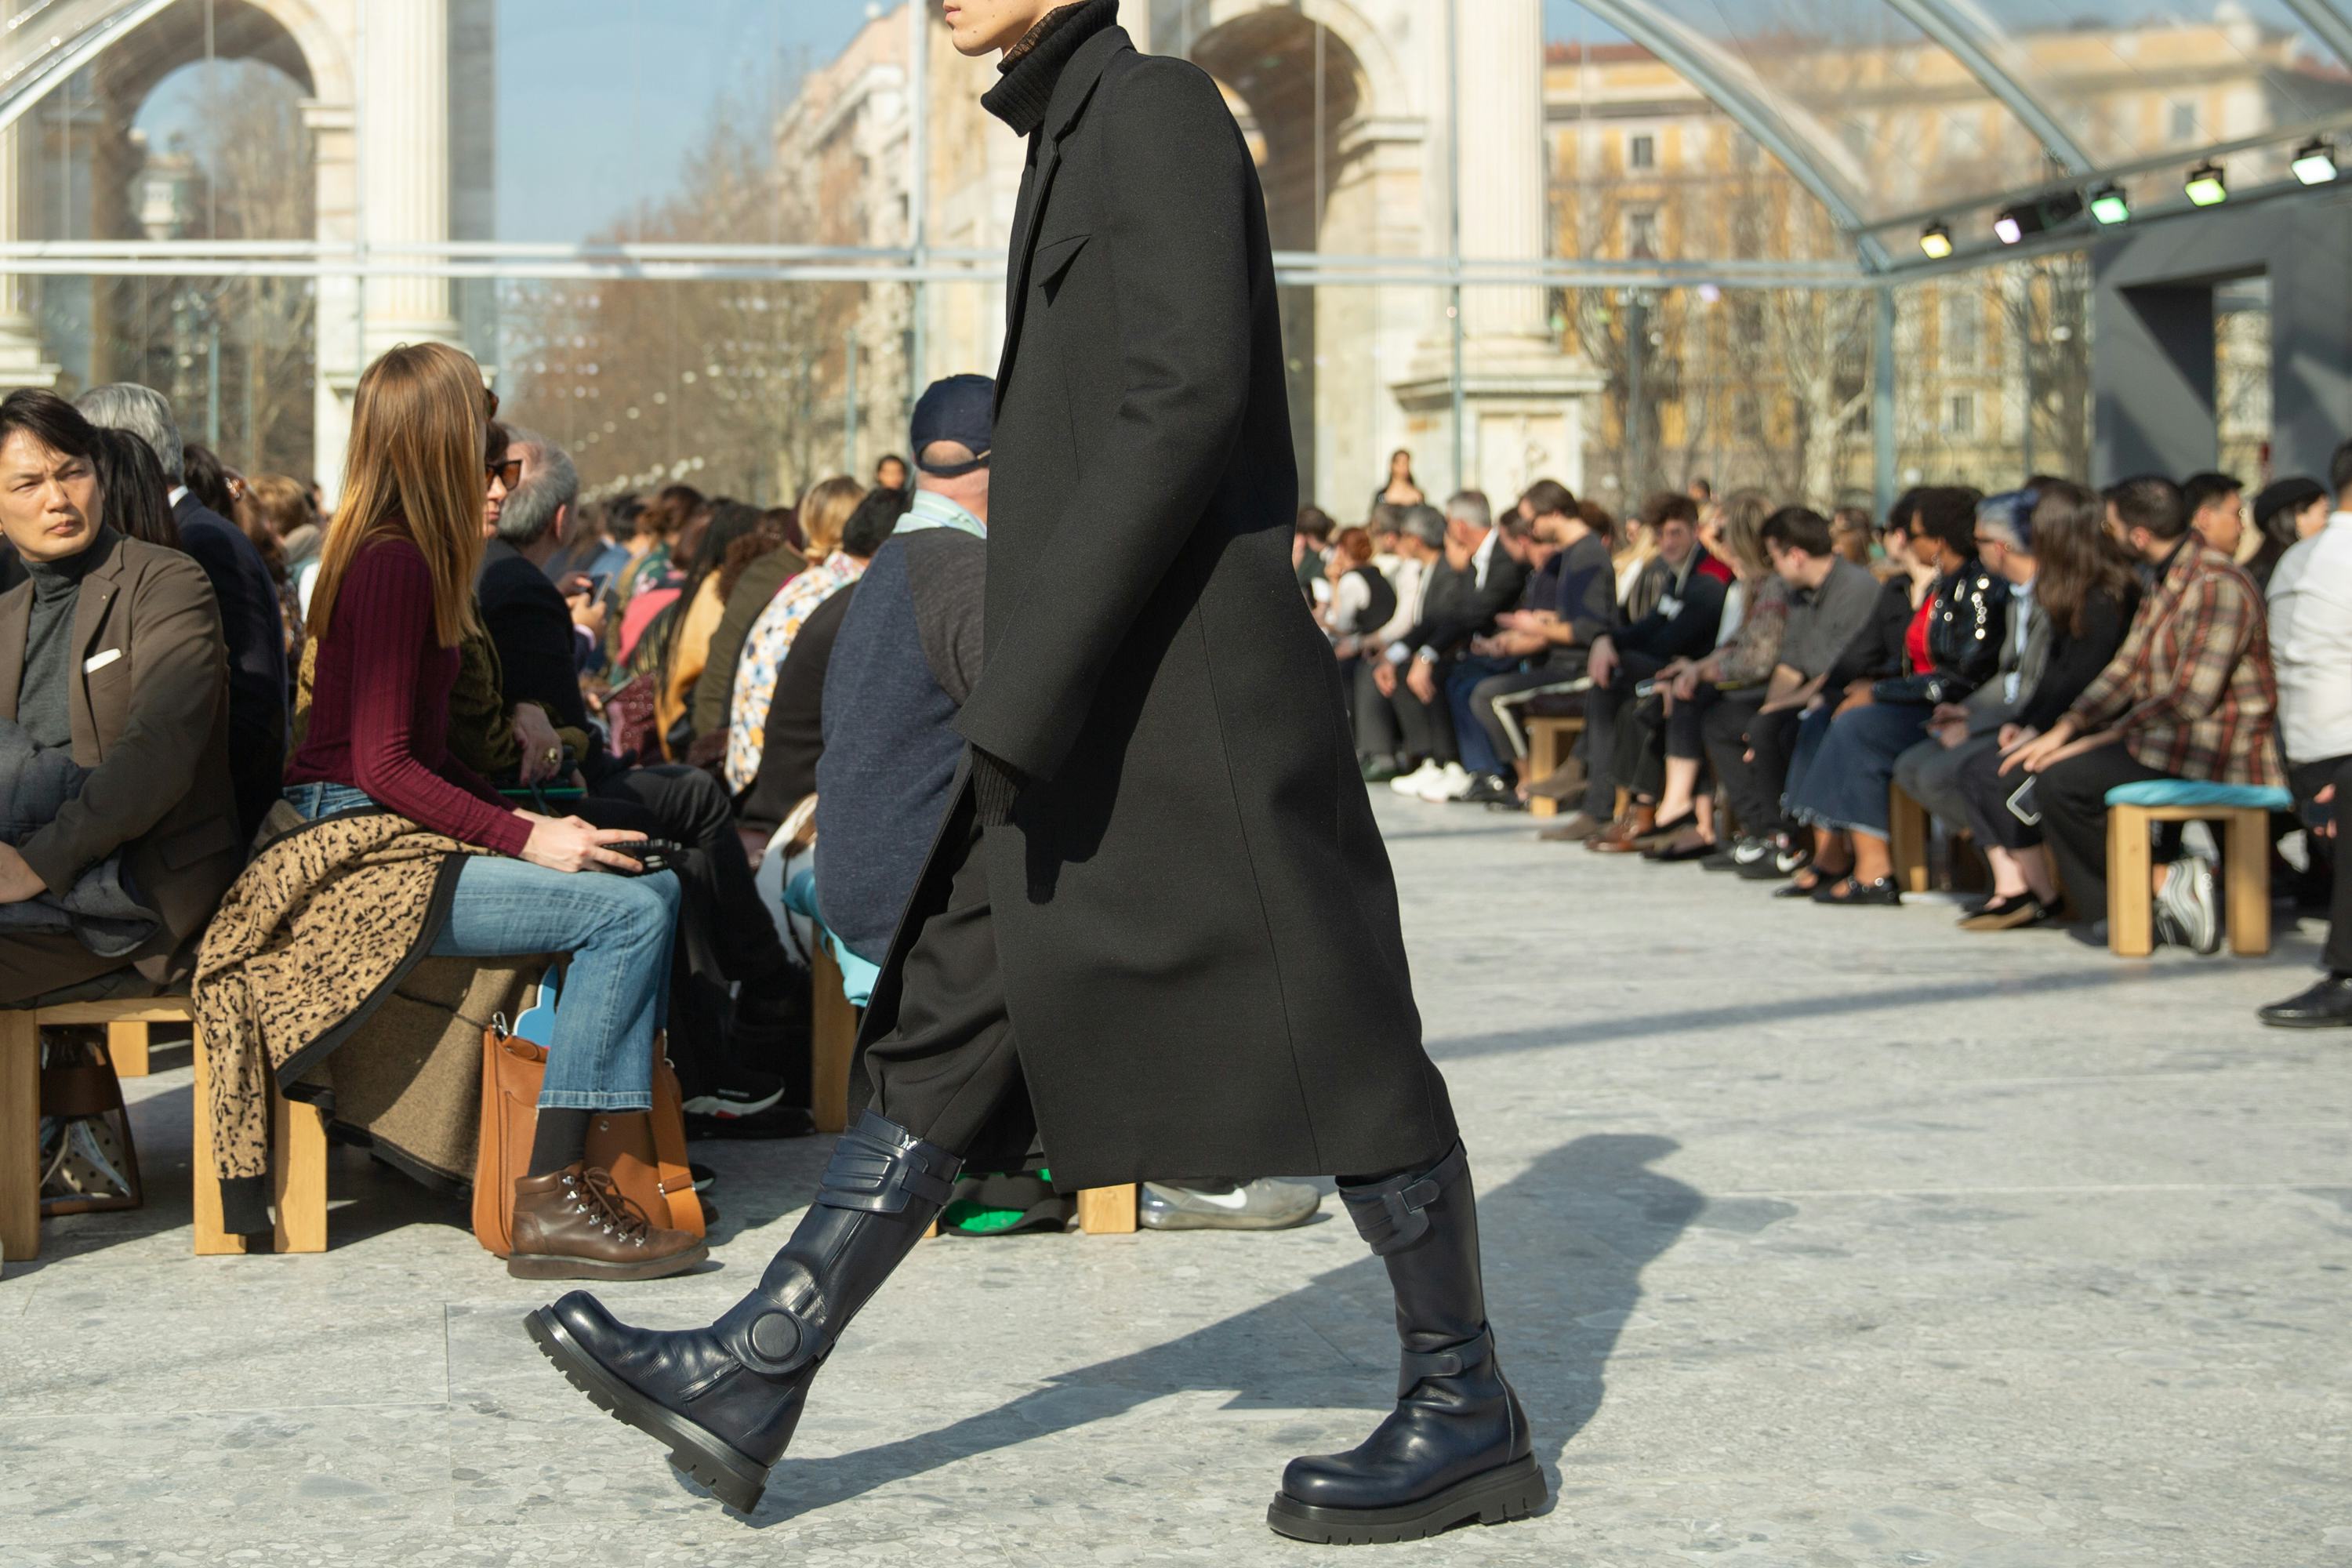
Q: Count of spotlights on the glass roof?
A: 5